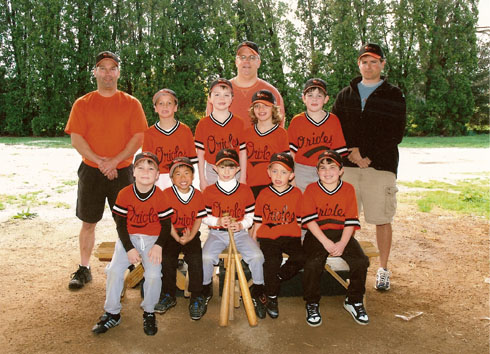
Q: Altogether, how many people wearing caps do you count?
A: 12